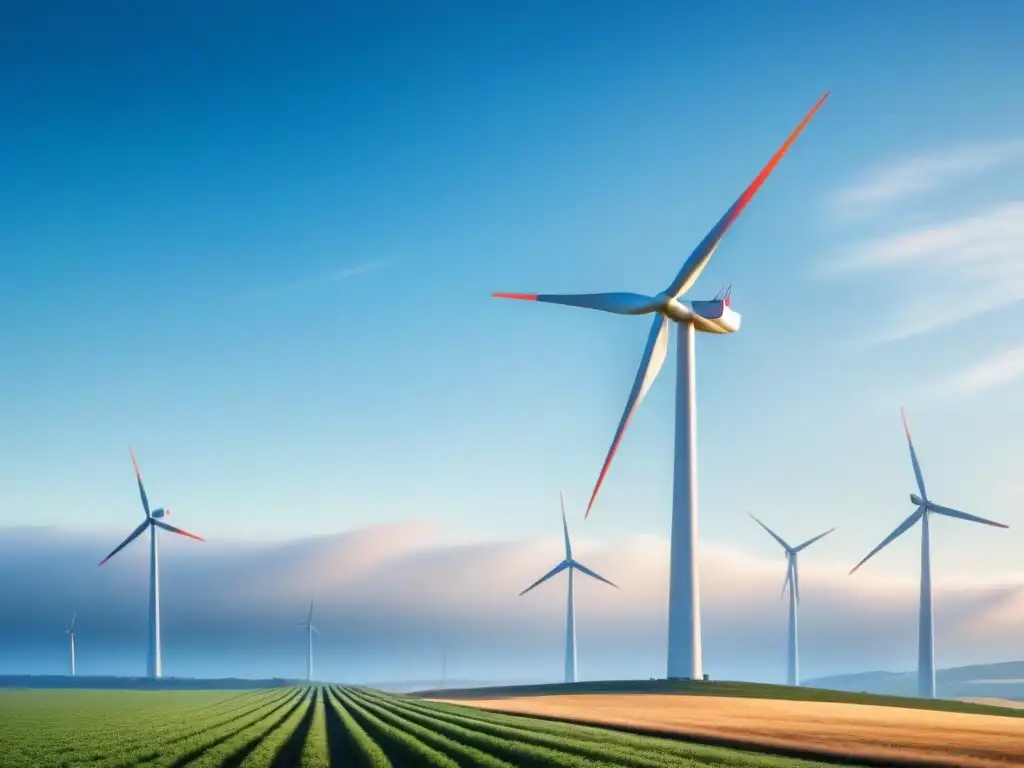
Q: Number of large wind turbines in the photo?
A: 5